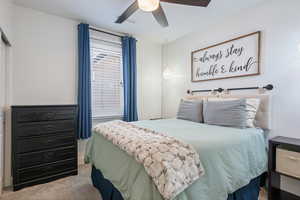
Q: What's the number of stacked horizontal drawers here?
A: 5